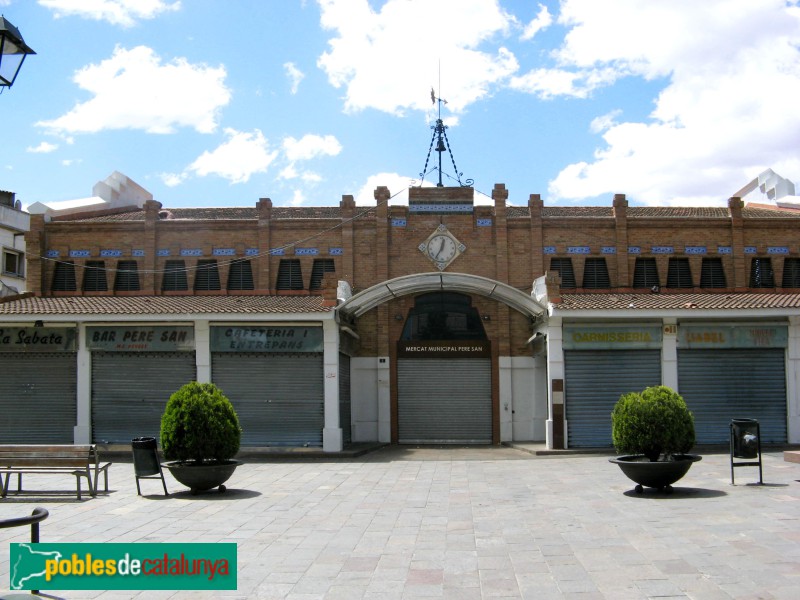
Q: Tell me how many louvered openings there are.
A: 15